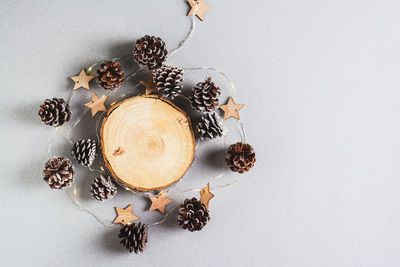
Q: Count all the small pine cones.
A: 12